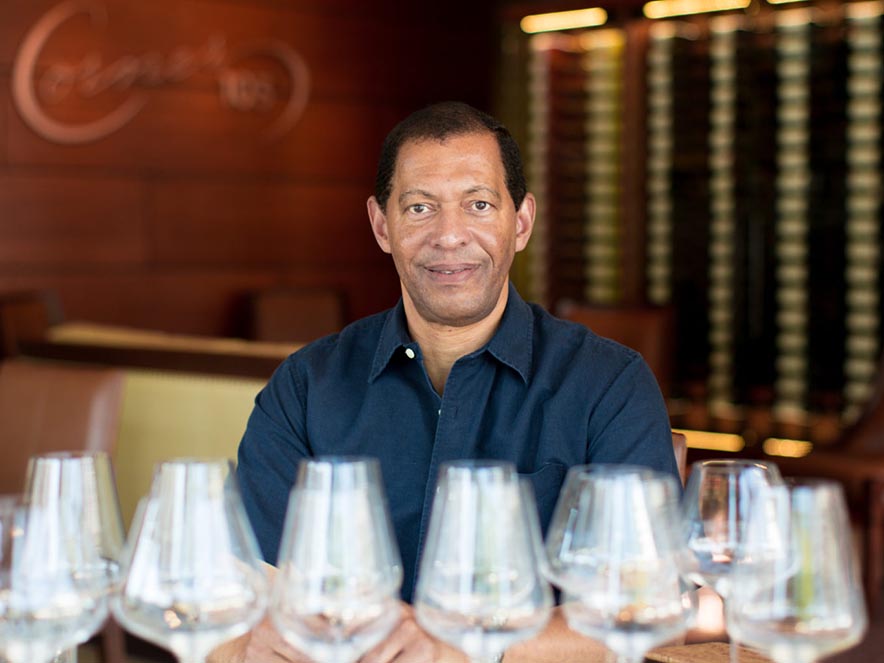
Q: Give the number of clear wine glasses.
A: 12